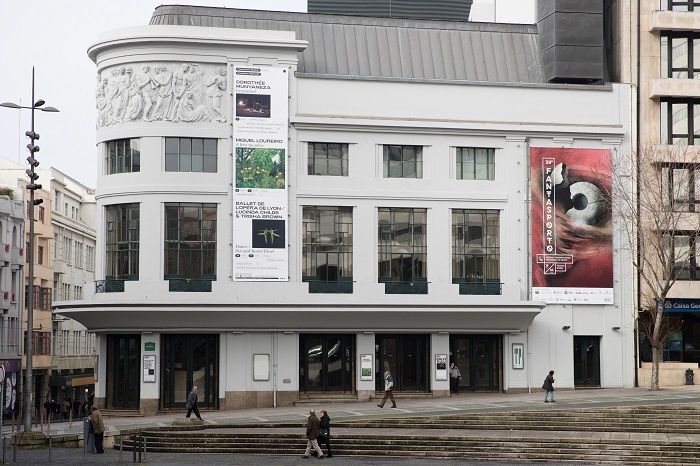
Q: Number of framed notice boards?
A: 5